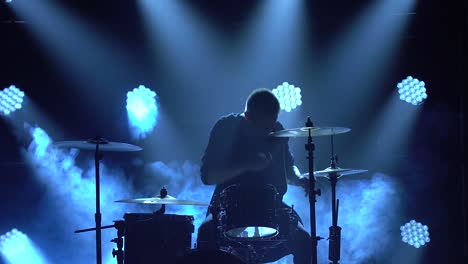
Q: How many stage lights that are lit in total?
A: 6